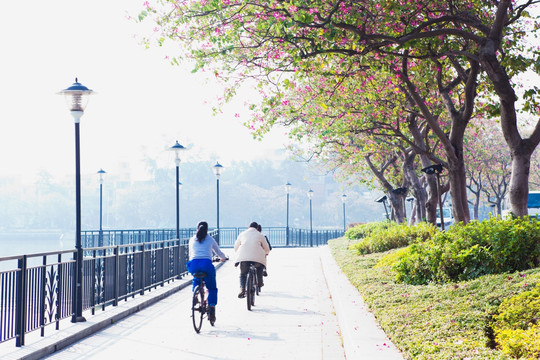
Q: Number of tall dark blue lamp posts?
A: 7